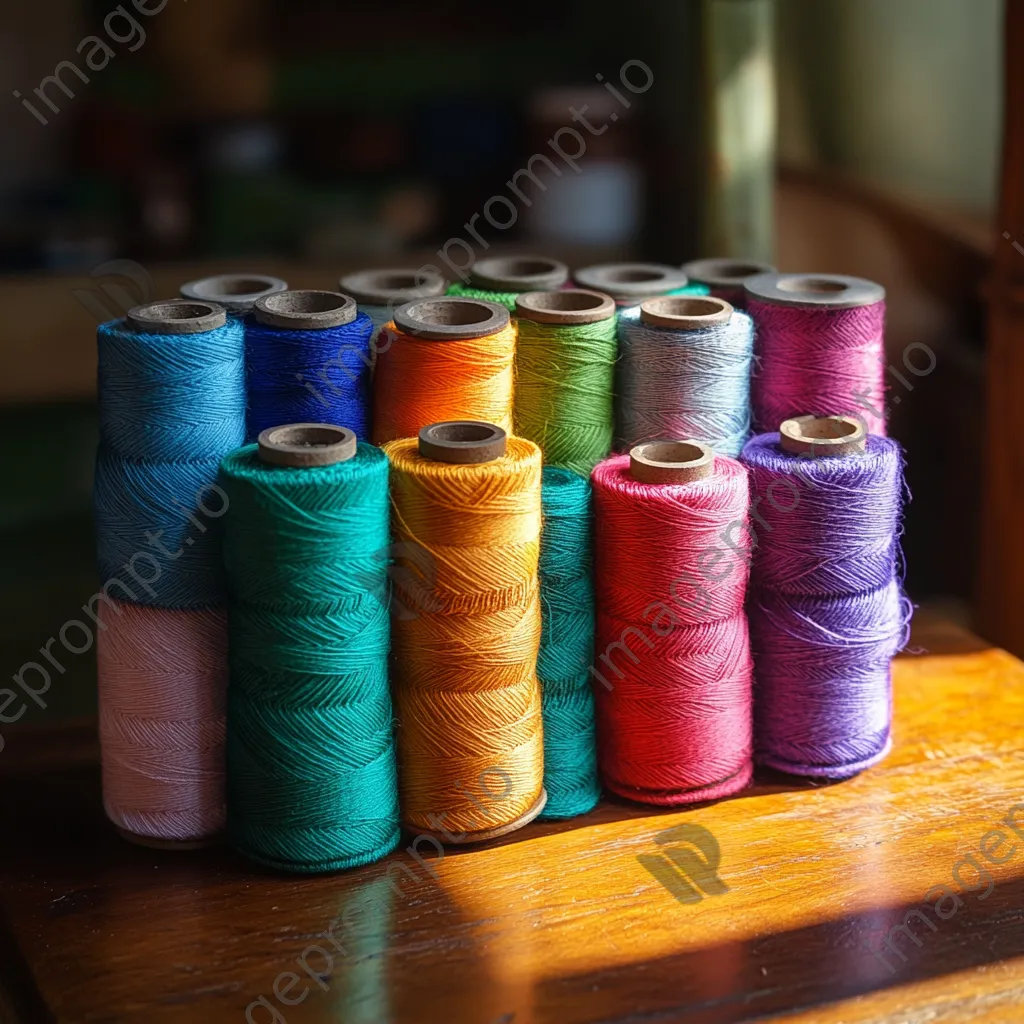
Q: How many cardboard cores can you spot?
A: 15